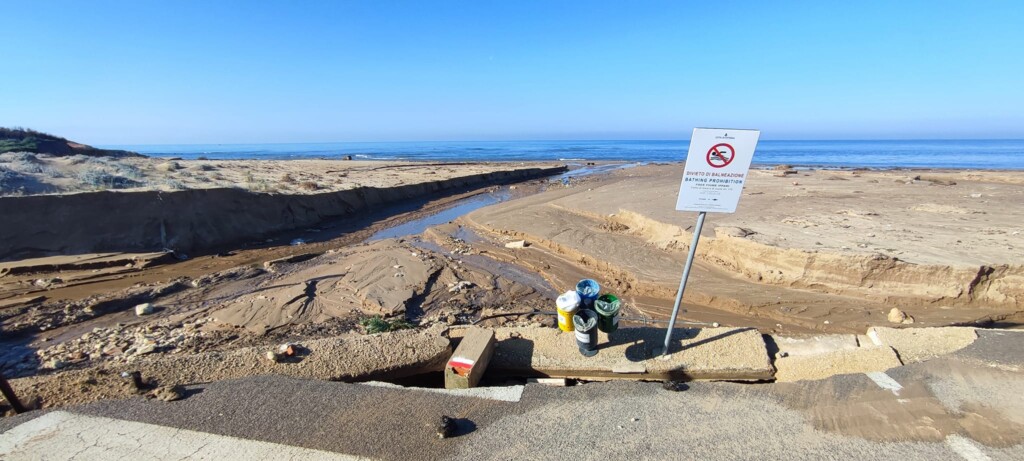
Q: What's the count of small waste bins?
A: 4